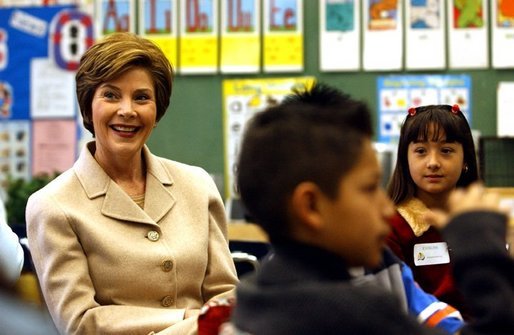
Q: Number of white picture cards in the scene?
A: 5